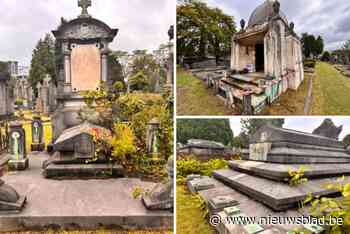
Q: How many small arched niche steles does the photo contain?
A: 3